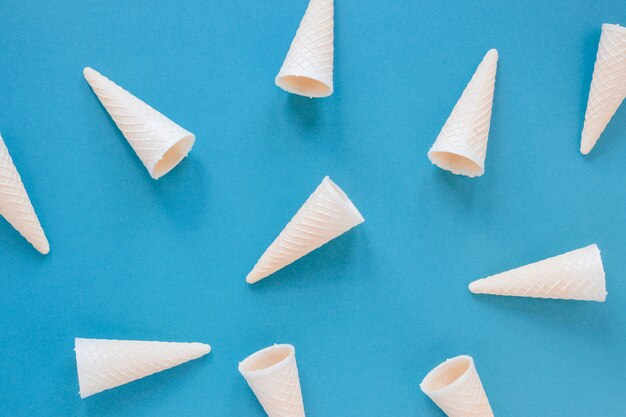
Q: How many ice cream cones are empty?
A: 10